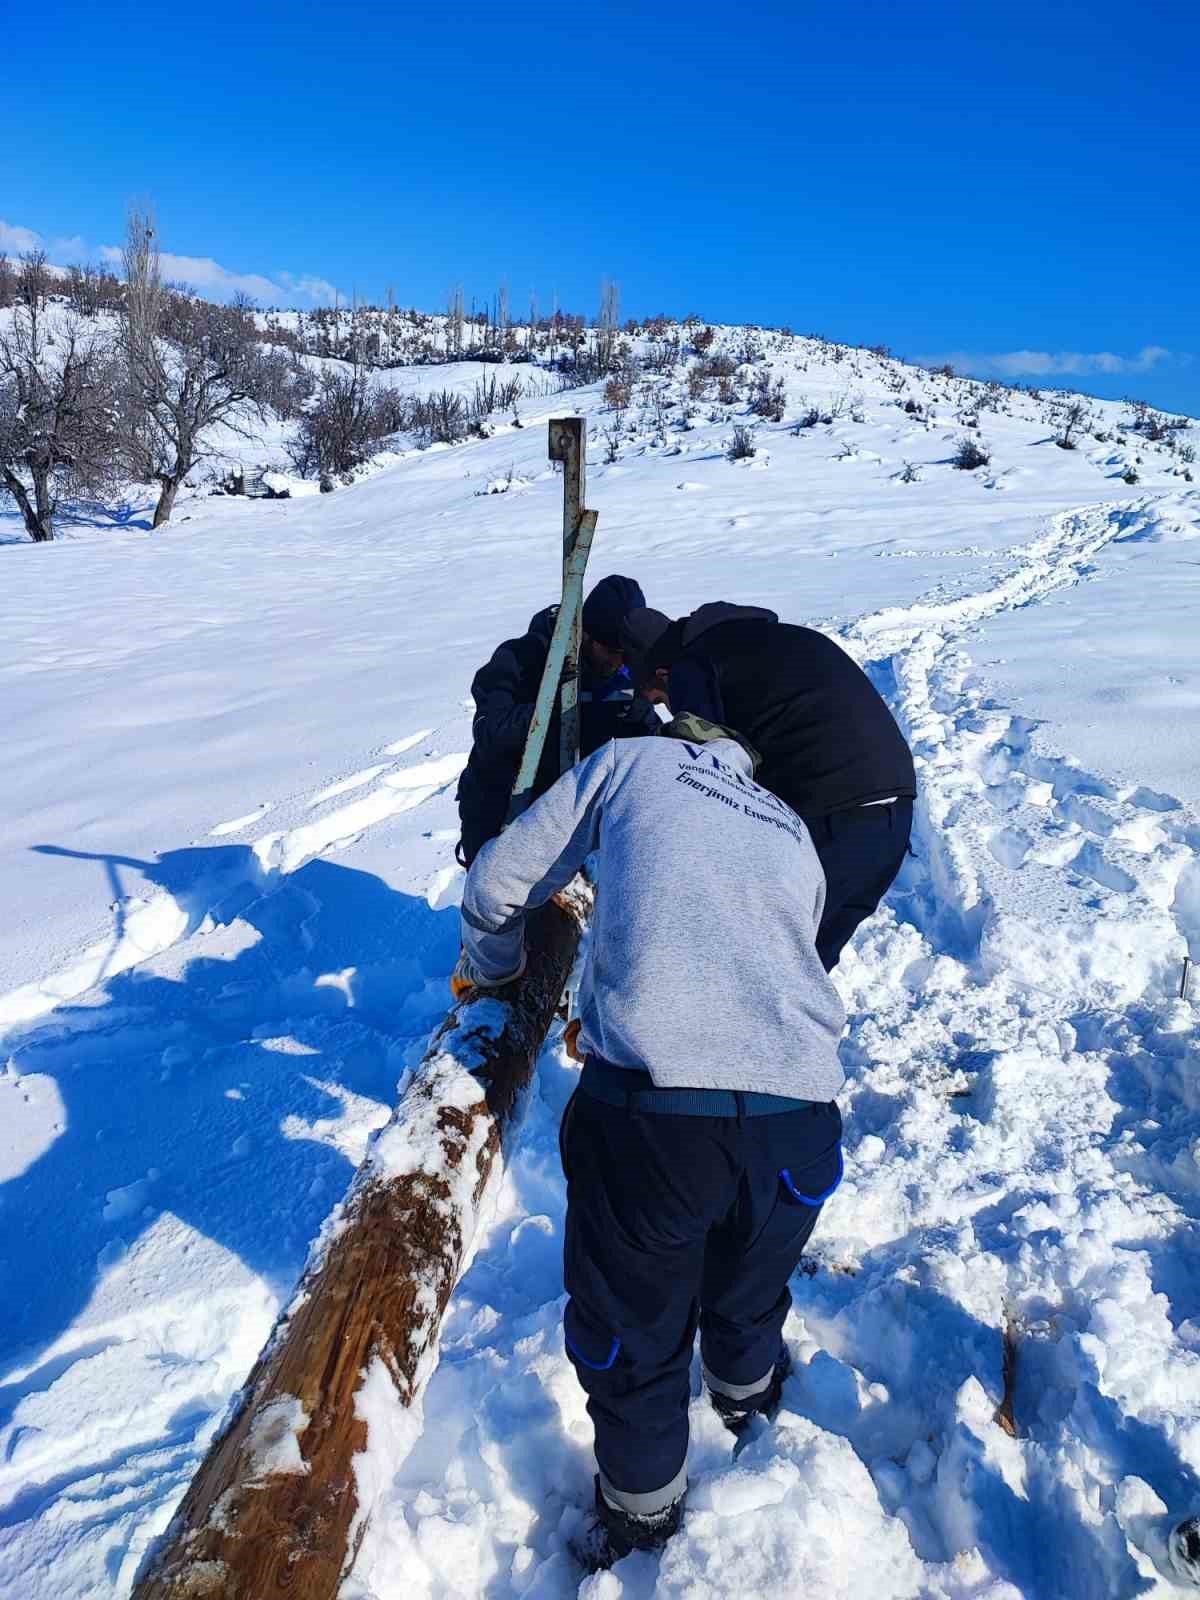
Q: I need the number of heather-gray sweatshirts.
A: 1